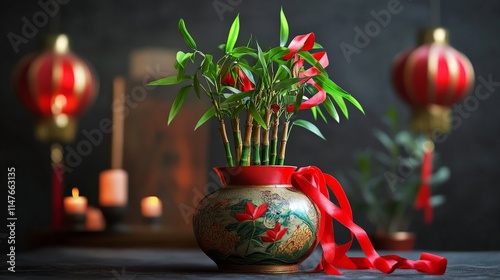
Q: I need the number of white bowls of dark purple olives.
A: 0